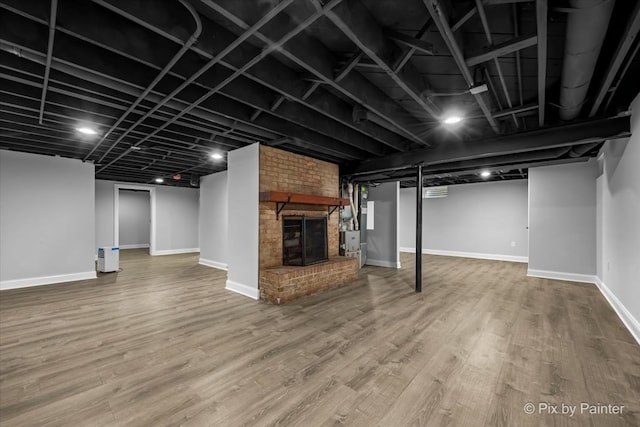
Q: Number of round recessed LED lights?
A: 5